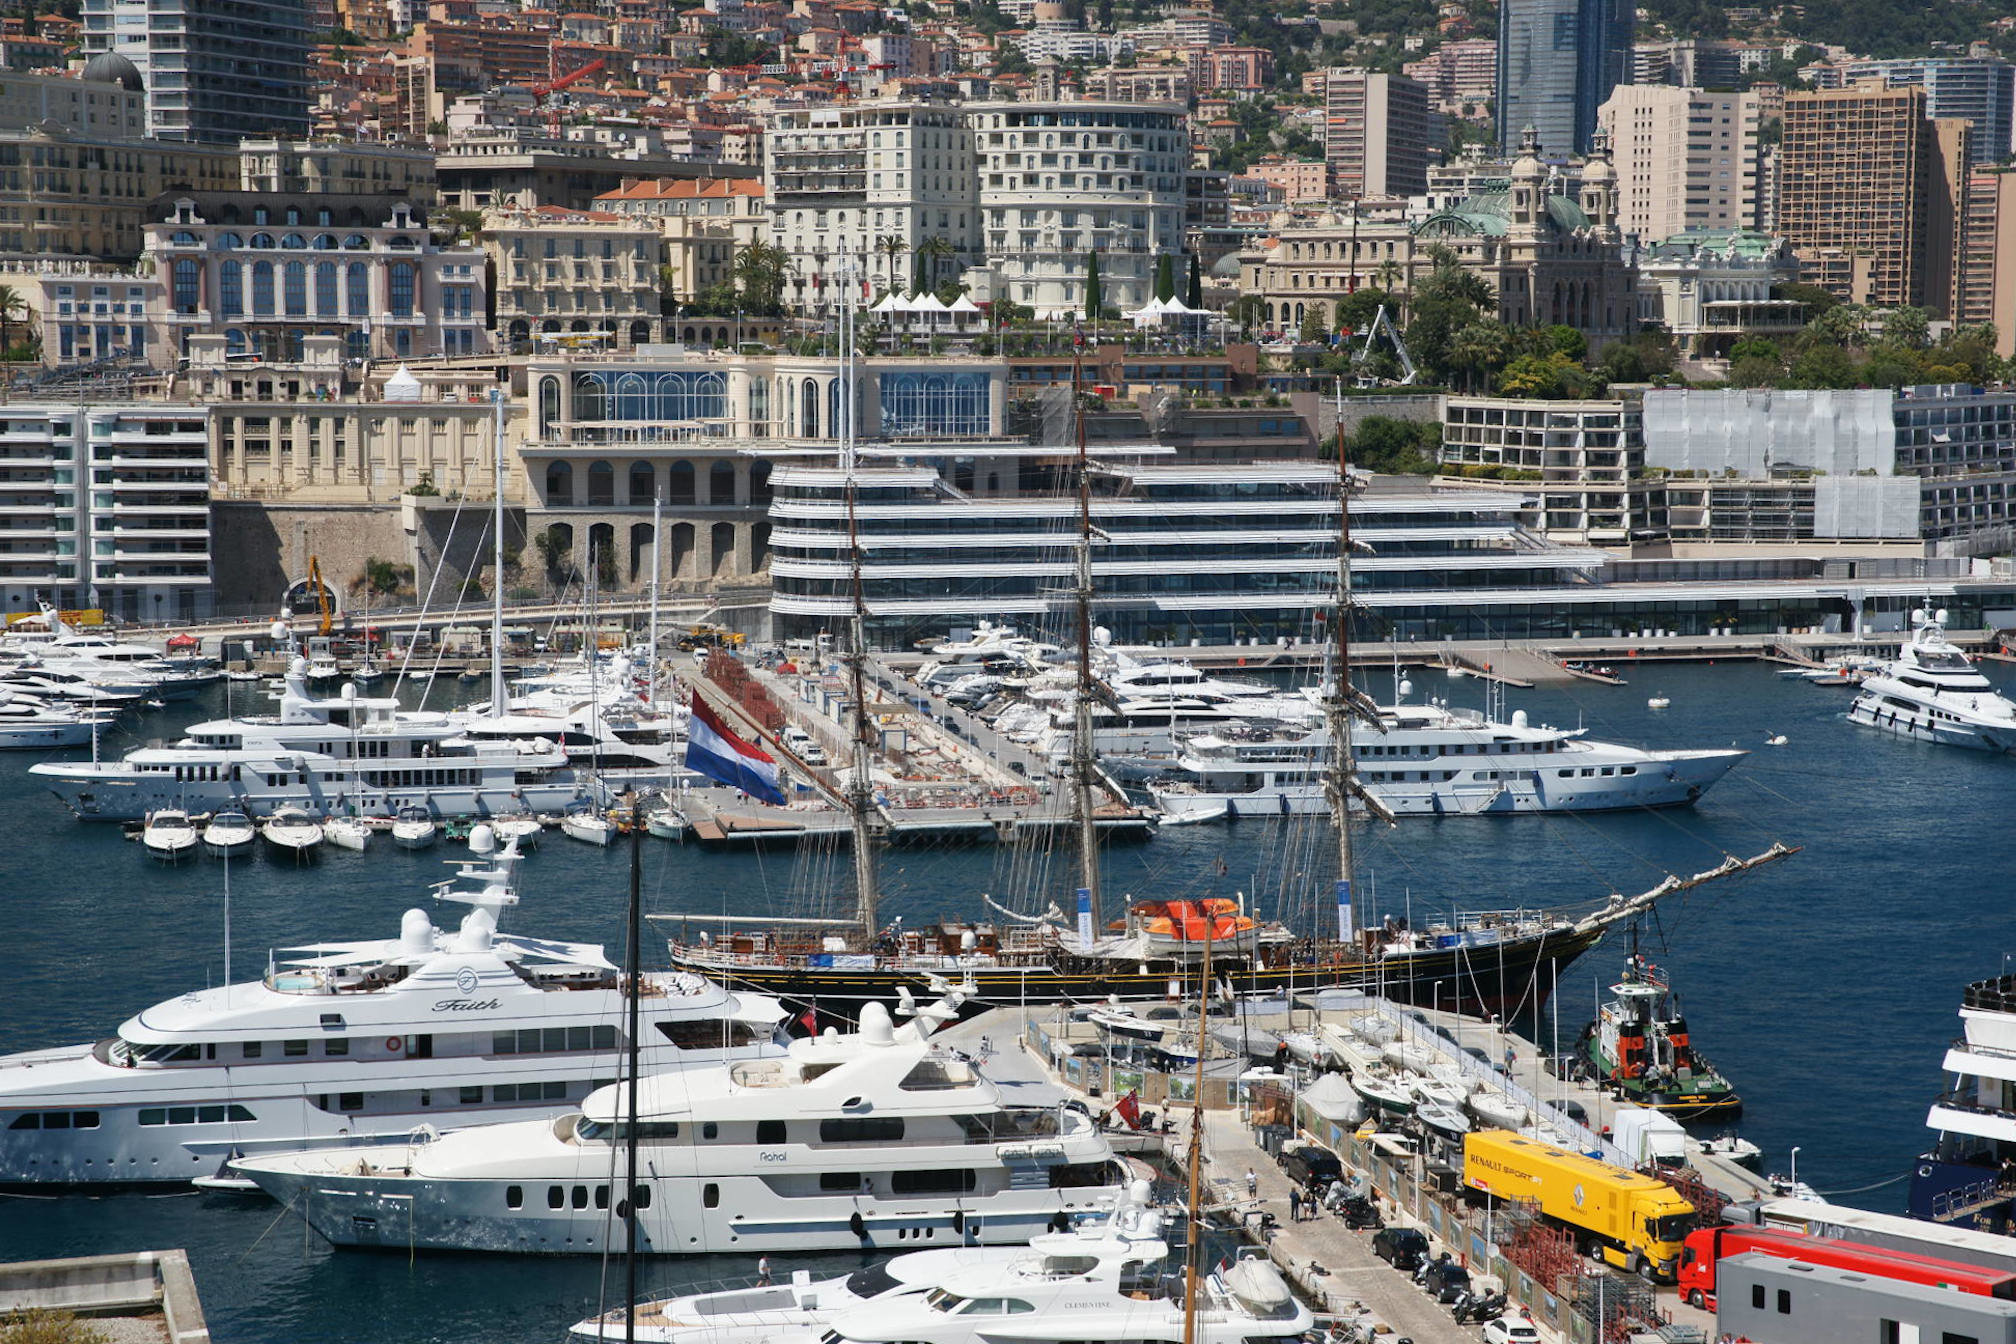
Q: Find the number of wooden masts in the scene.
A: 4